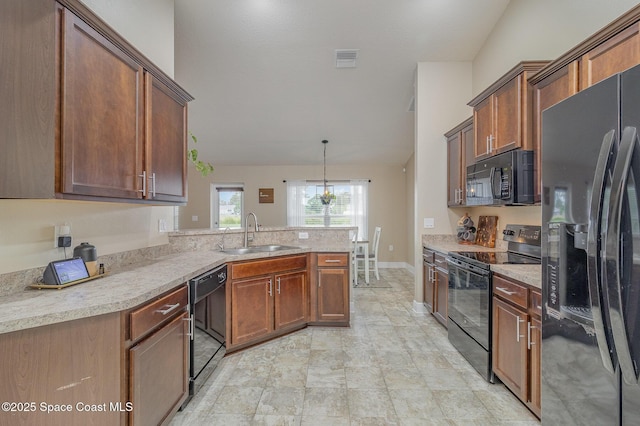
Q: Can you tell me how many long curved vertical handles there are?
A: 2